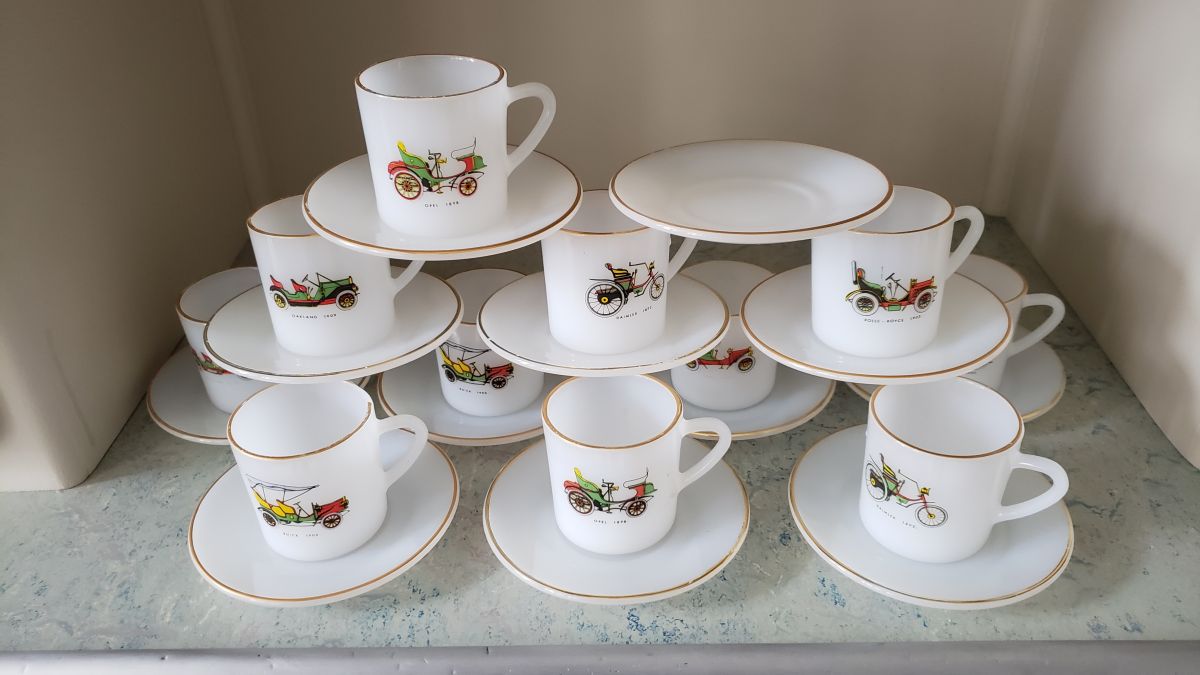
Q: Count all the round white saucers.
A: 12